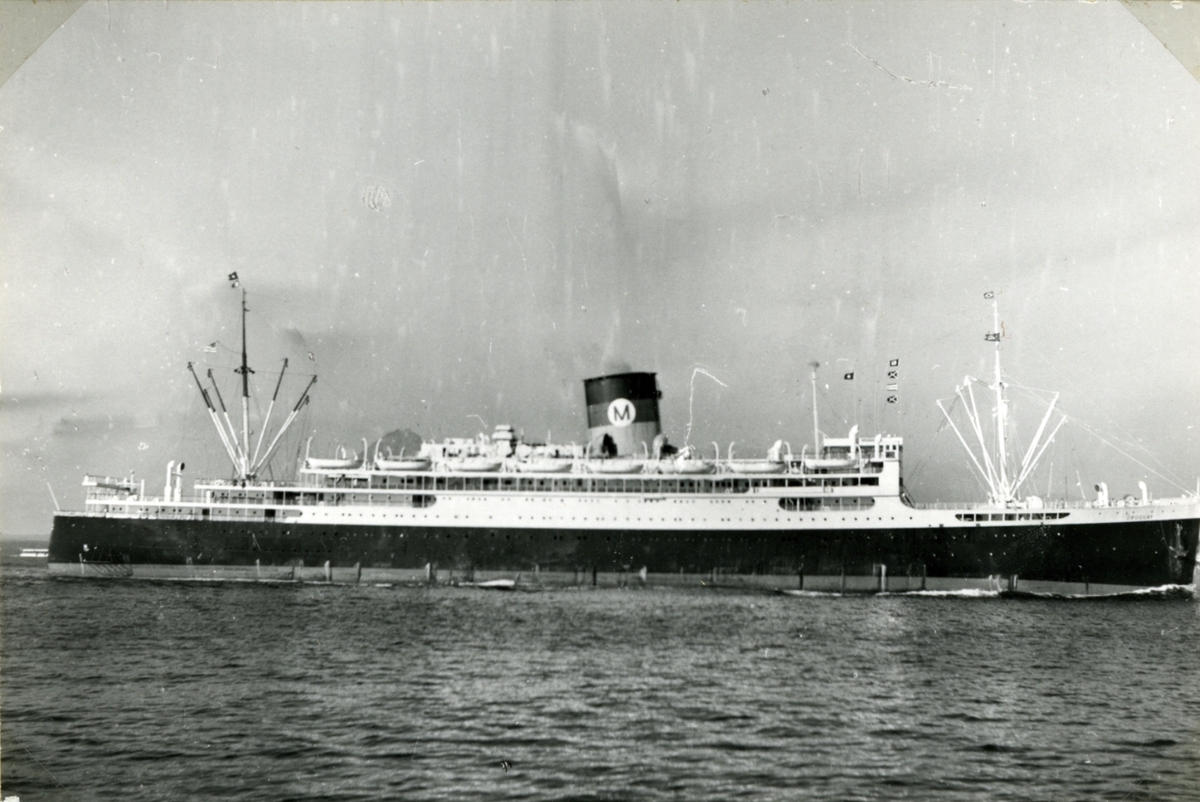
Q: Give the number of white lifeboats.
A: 8